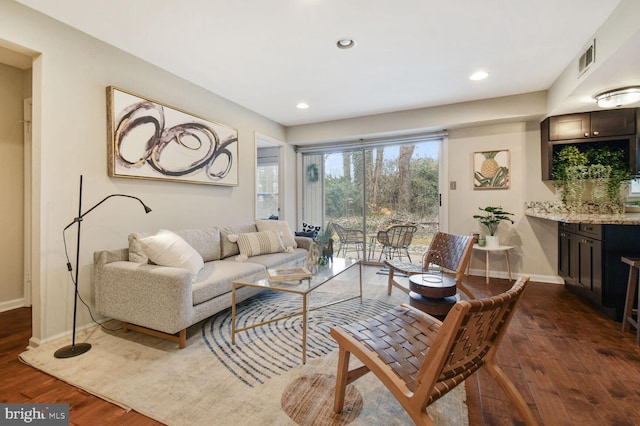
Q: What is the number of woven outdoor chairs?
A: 2